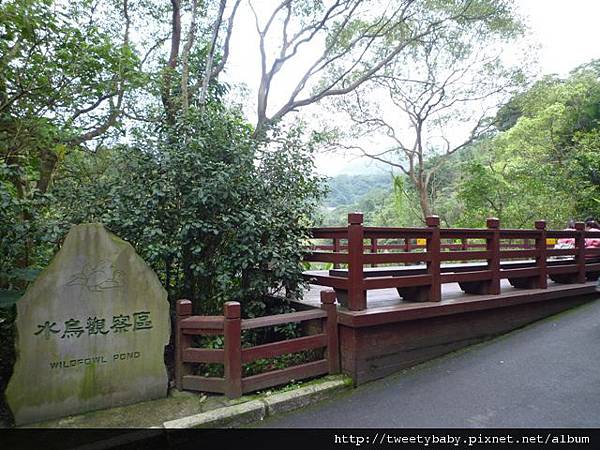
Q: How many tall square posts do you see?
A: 8